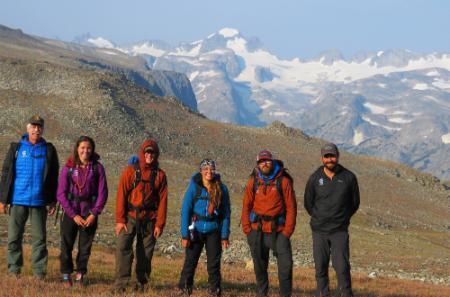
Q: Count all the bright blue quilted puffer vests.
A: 1